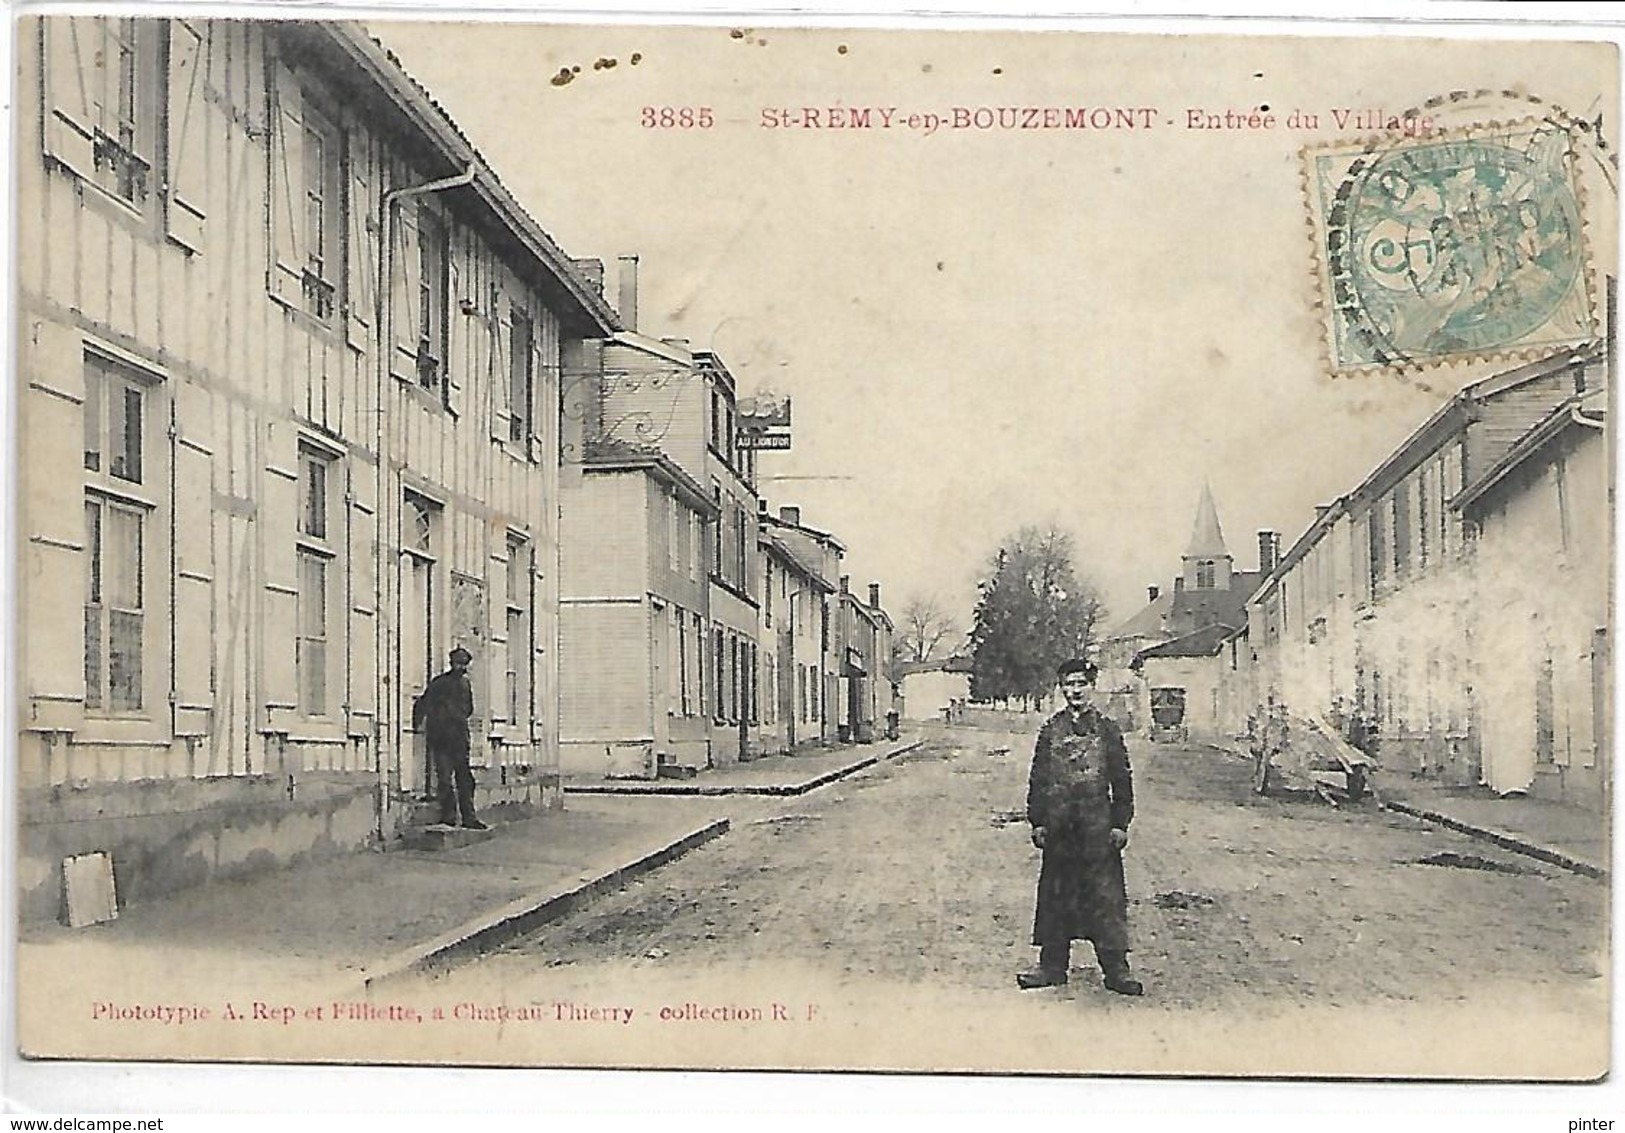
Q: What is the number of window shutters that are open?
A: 14